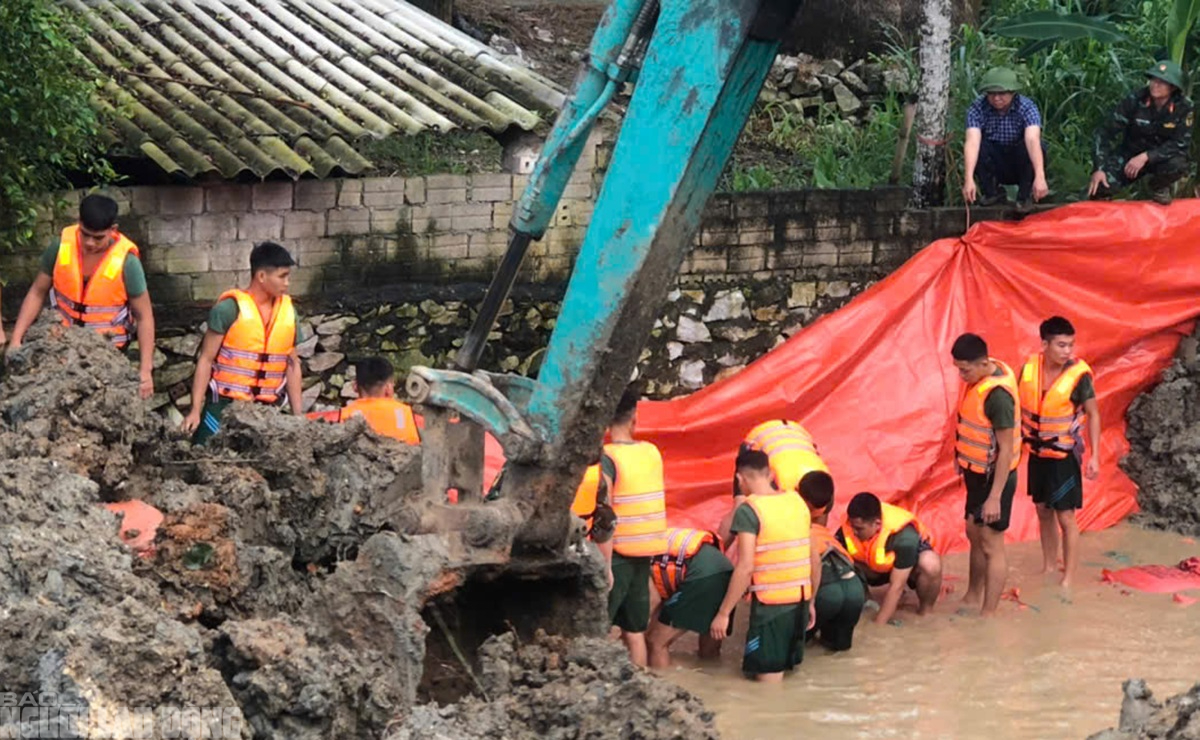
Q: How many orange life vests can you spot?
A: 12